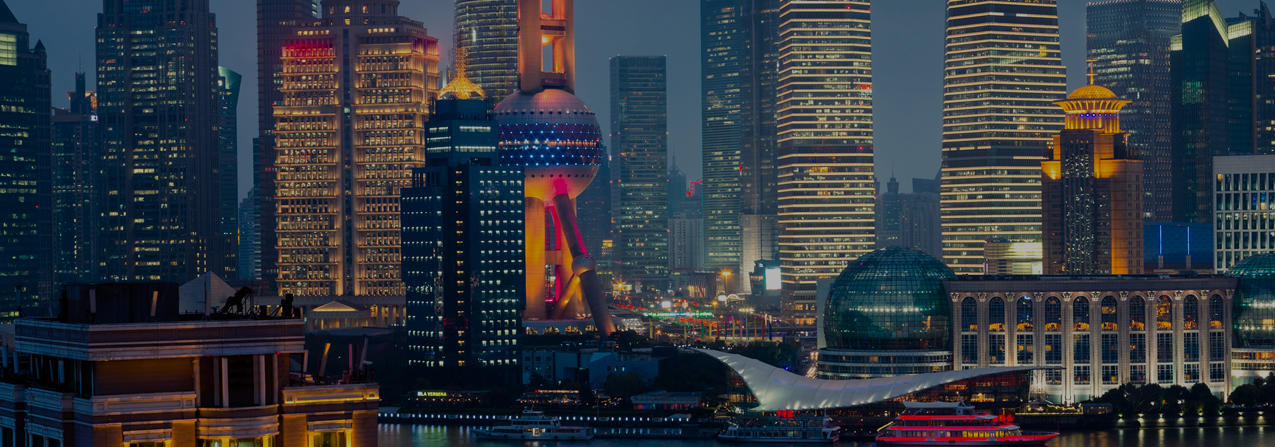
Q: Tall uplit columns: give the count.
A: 11